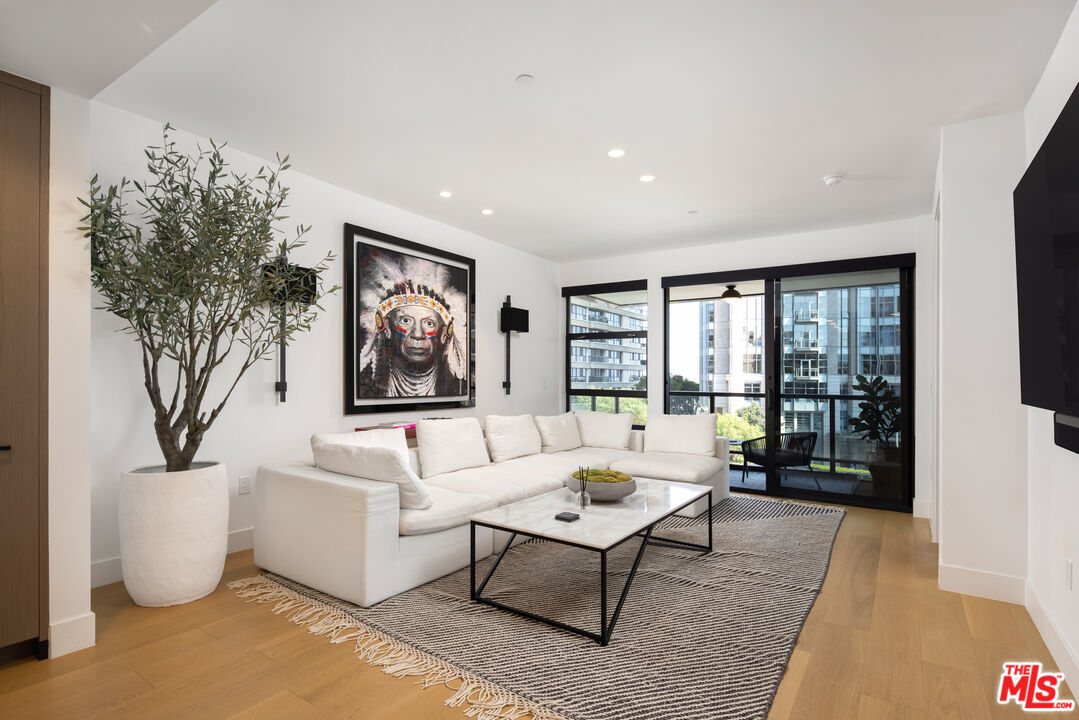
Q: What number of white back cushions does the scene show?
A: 7